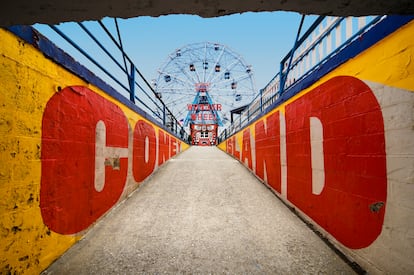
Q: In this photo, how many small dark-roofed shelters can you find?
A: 1